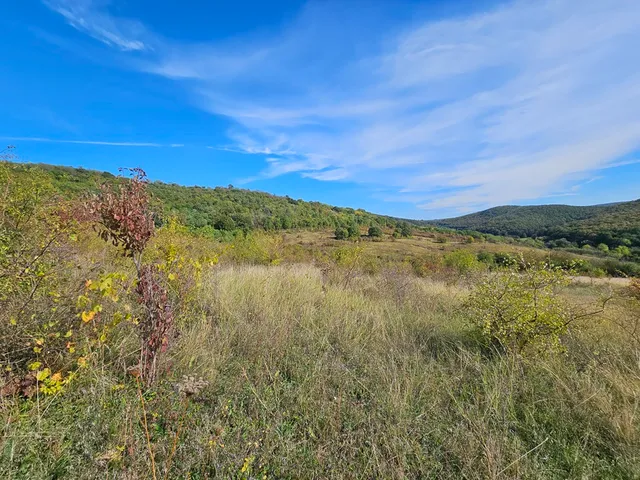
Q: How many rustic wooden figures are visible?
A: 0